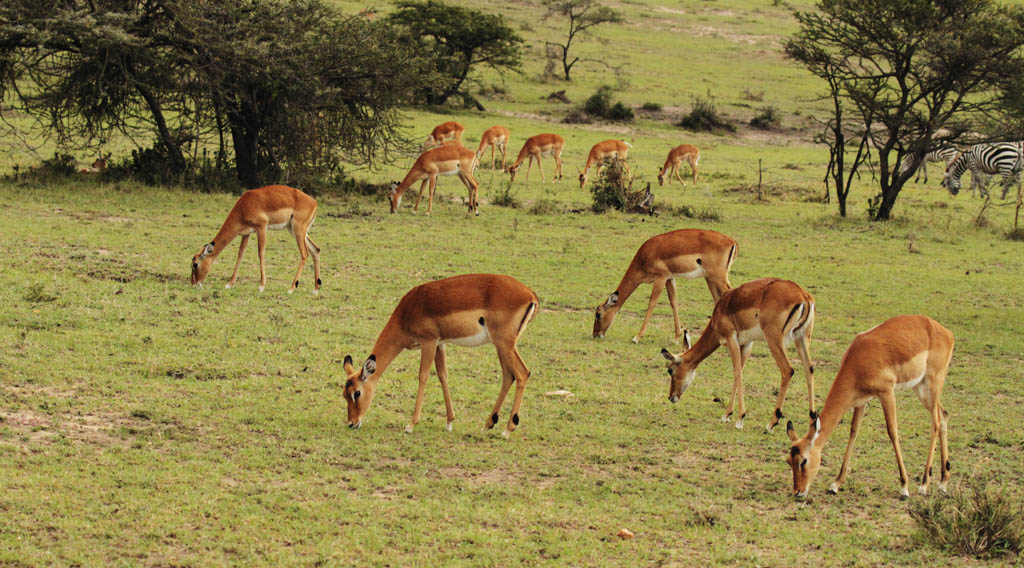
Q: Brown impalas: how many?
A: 11